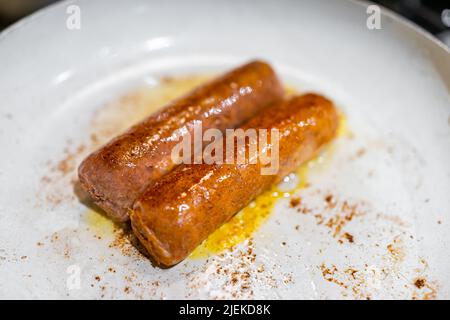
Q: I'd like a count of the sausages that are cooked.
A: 2